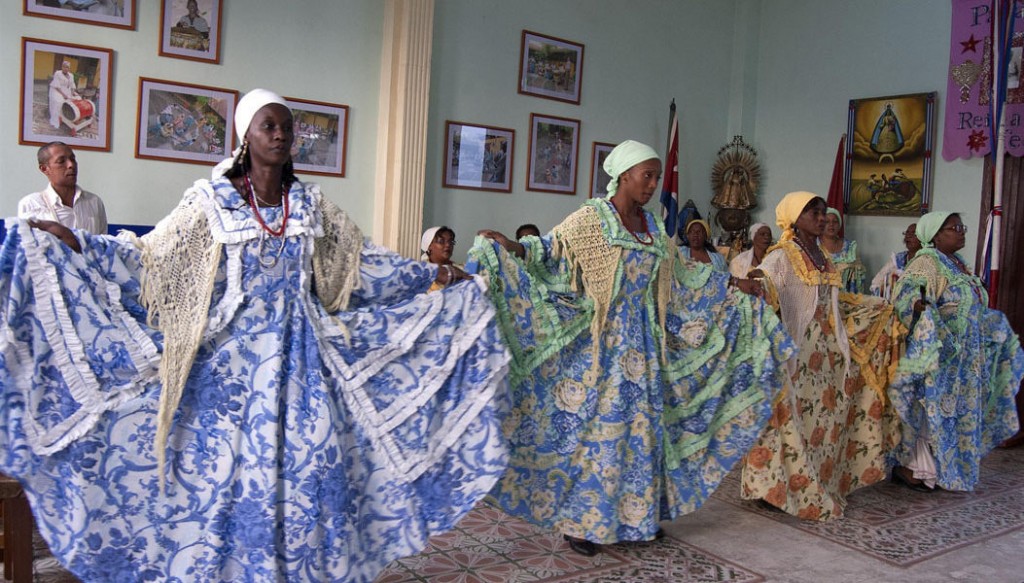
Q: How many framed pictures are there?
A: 10